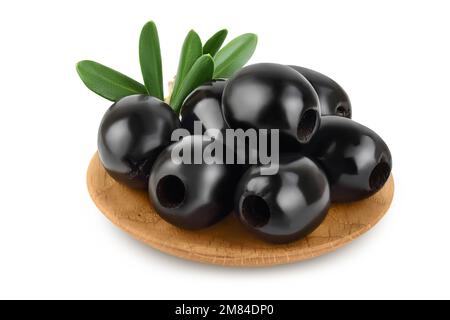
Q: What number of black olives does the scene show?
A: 7